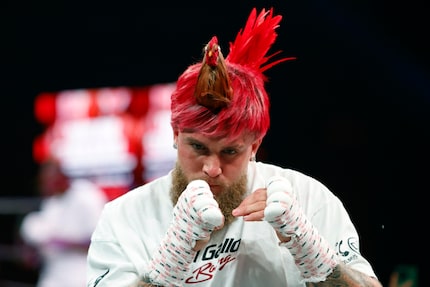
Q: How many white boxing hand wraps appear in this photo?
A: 2